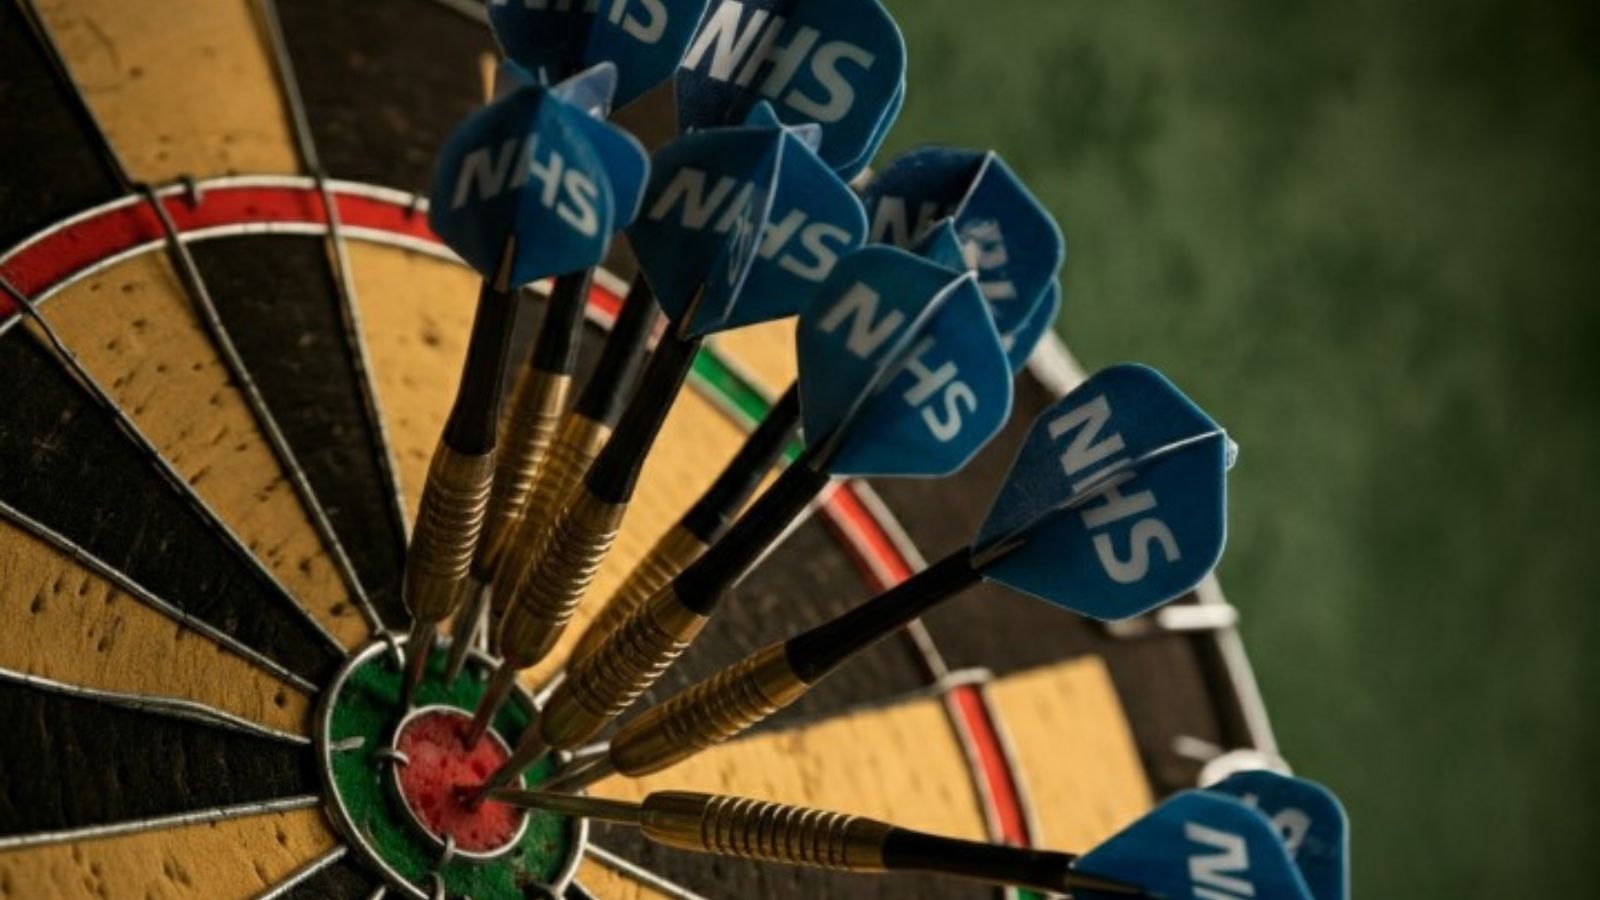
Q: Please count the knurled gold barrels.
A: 8